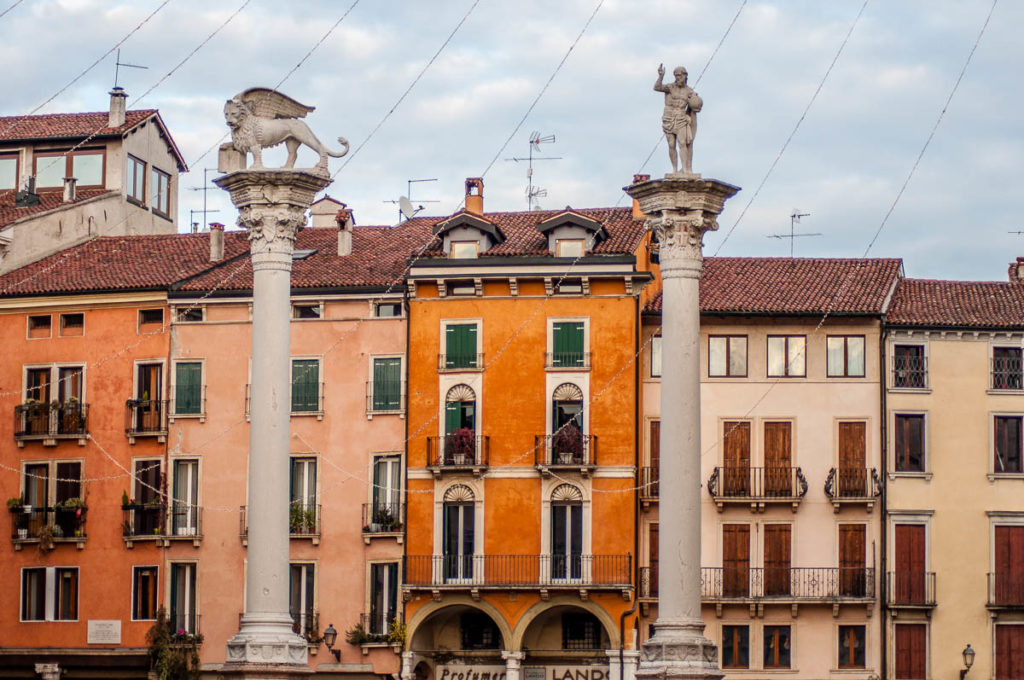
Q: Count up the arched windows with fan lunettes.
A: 4